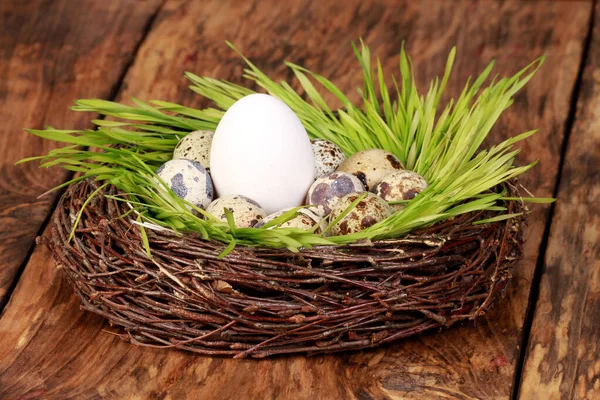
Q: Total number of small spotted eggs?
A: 9